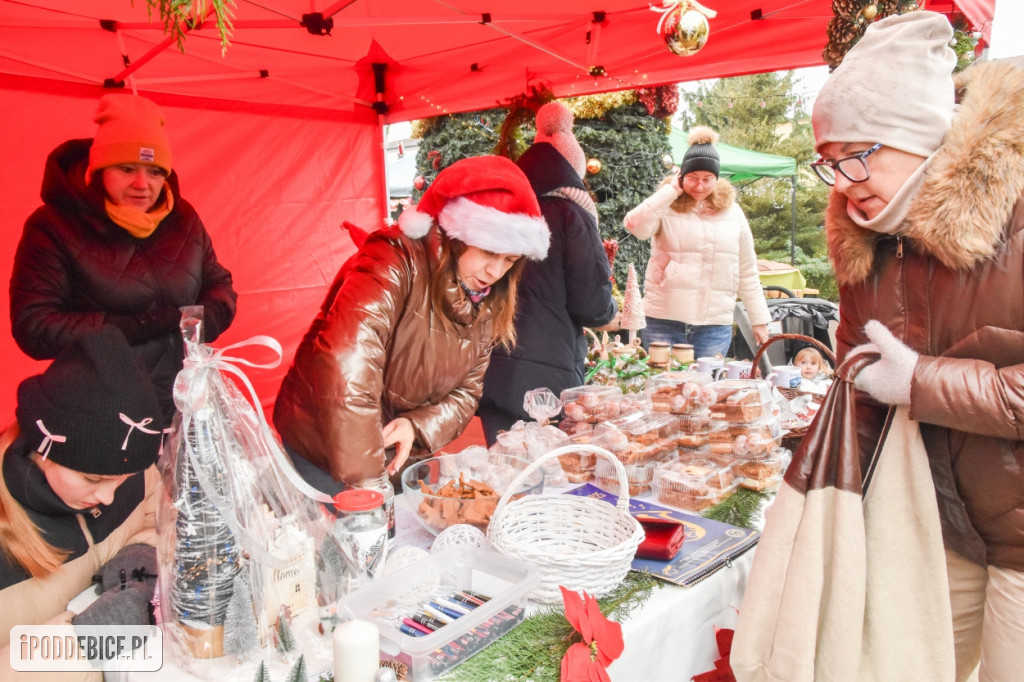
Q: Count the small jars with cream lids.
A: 2